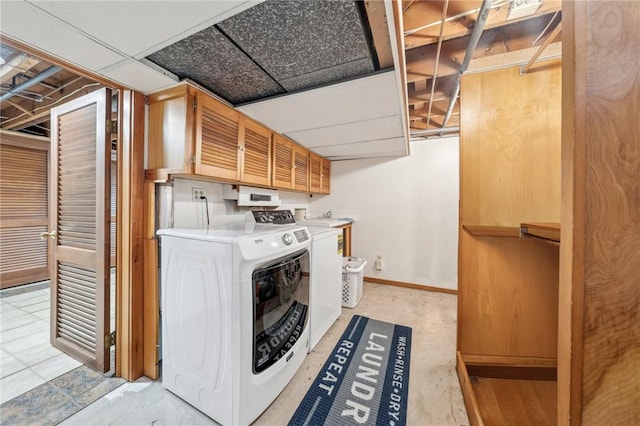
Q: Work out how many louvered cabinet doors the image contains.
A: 6